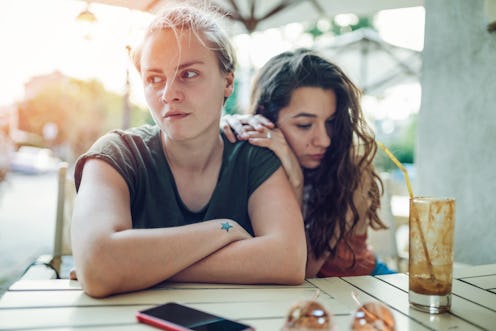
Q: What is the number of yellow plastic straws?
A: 1